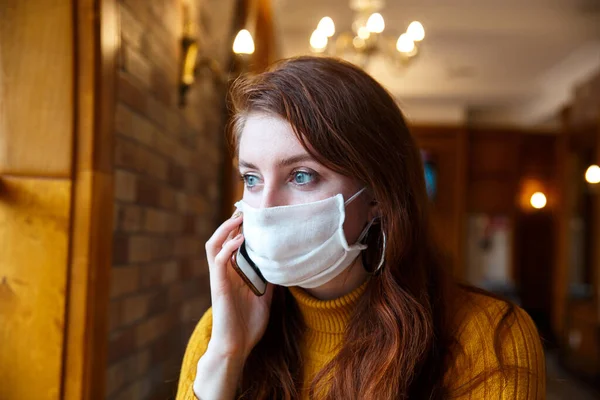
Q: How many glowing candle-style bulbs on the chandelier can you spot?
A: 5